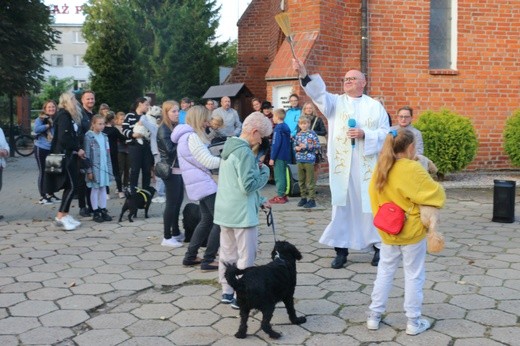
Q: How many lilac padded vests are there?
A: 1